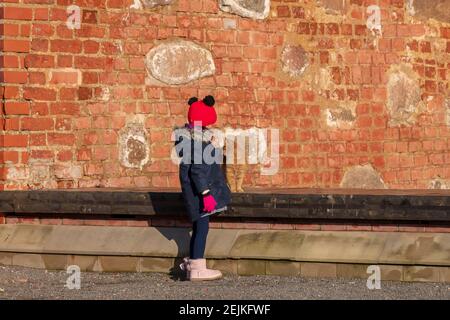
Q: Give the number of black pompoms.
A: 2